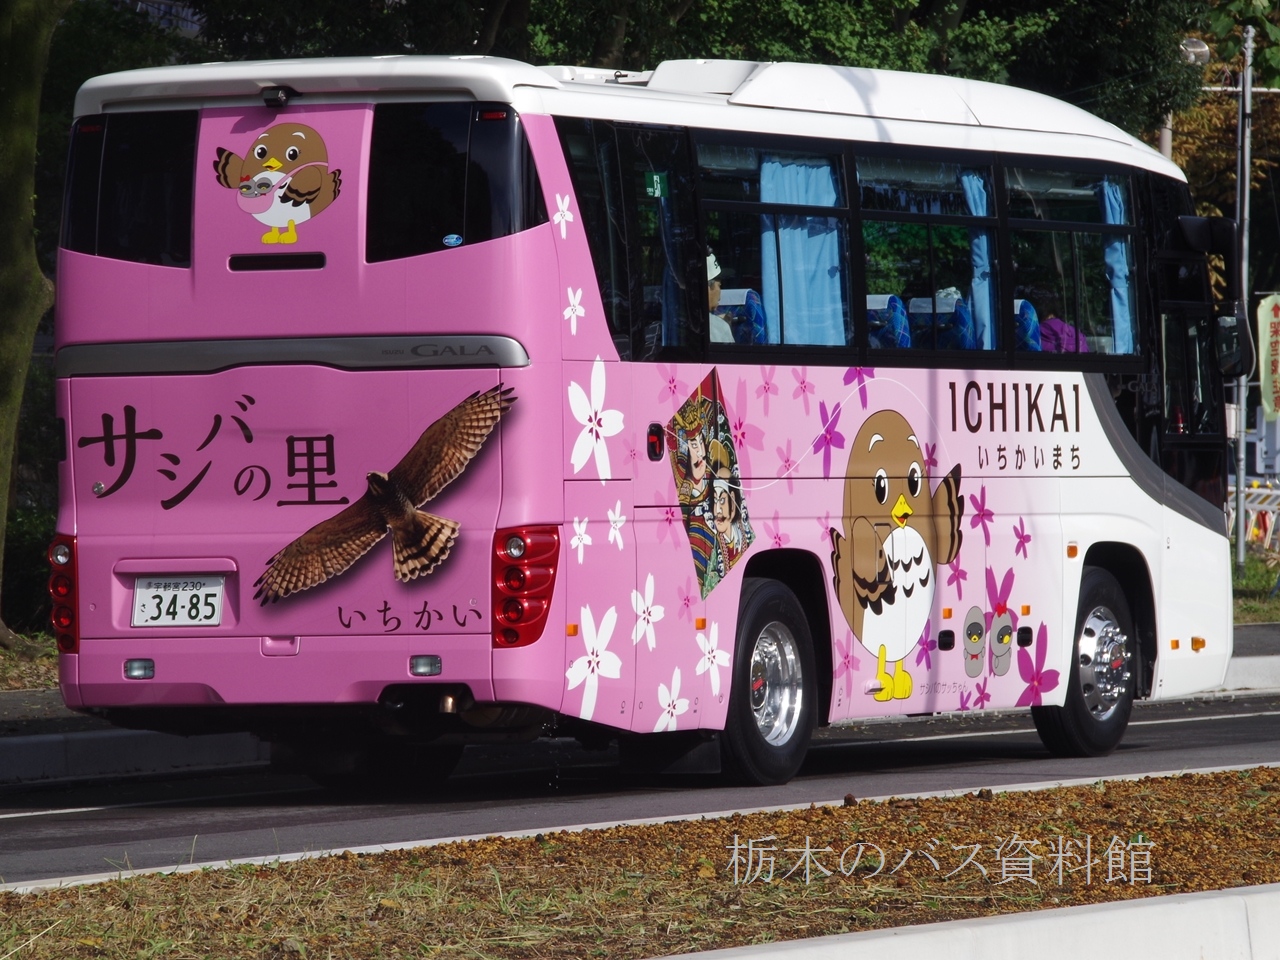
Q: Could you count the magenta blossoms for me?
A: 11